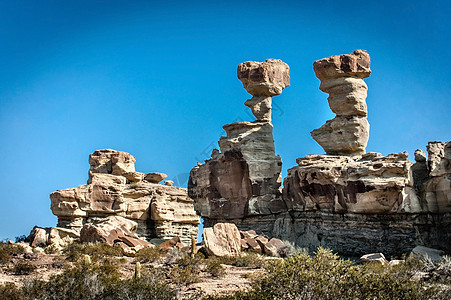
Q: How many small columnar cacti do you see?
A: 3